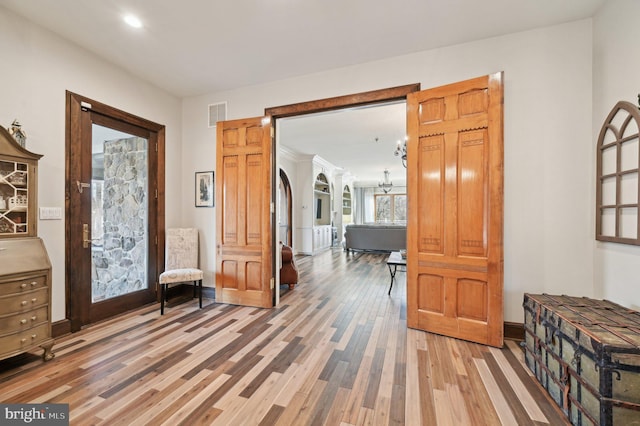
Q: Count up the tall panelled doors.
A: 2